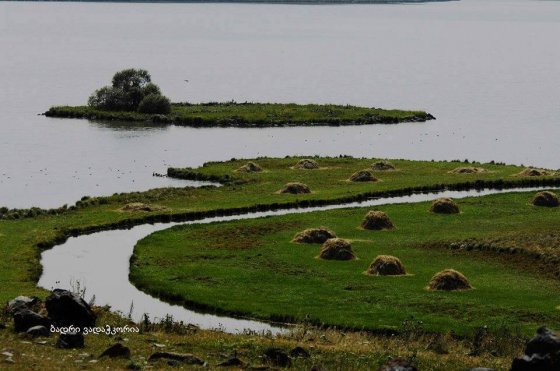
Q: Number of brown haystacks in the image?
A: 15